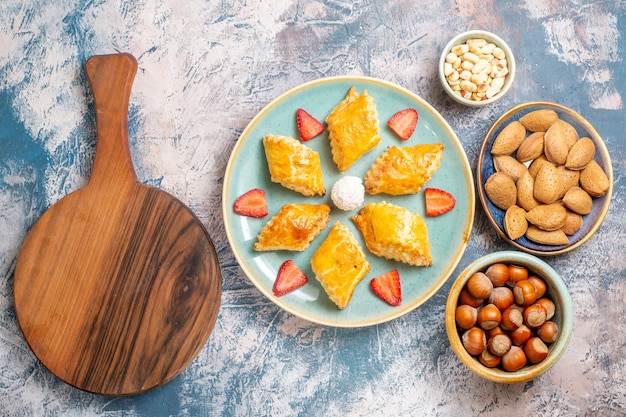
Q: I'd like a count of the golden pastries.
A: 6